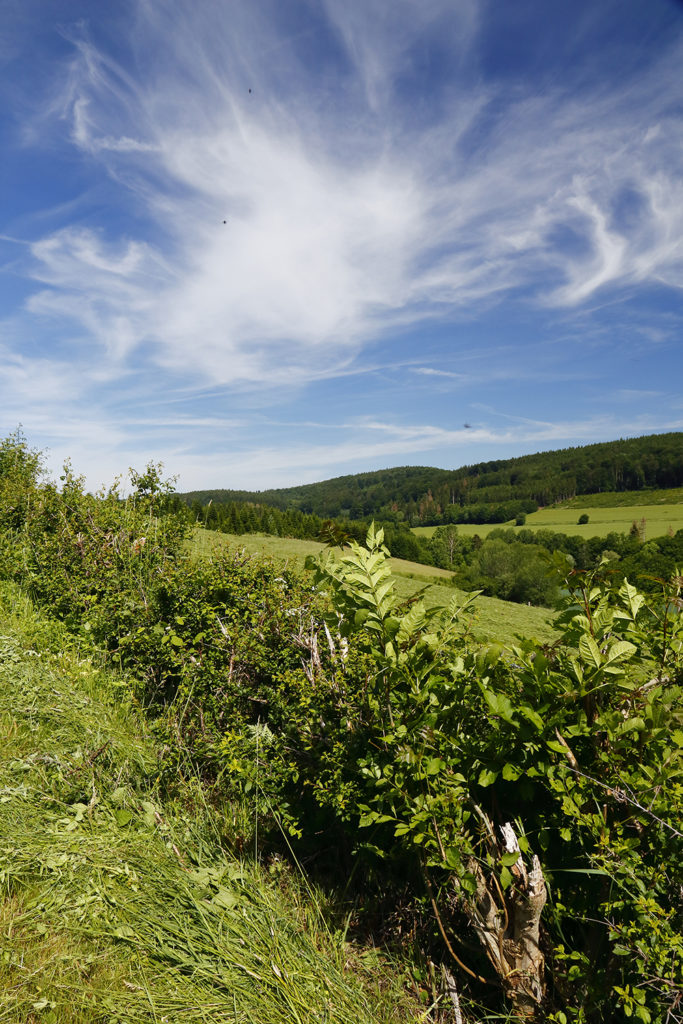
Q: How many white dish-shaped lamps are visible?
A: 0